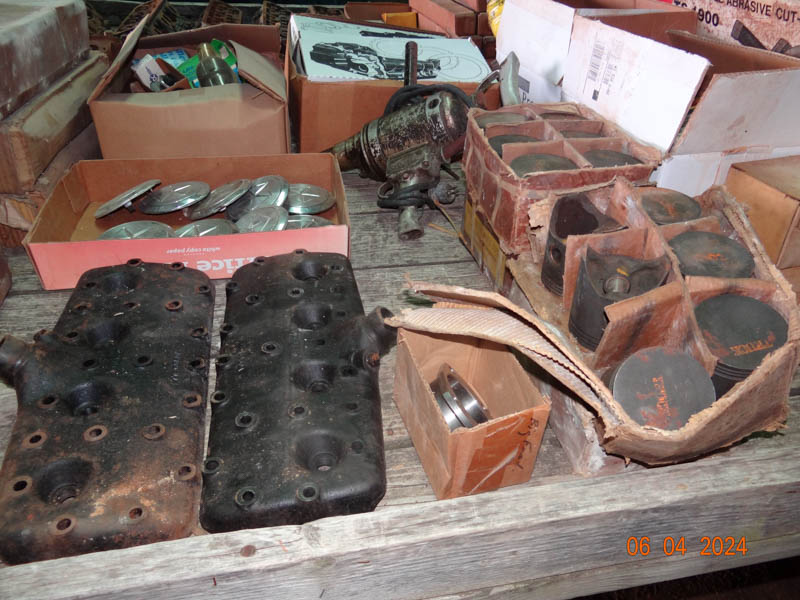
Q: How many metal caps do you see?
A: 9